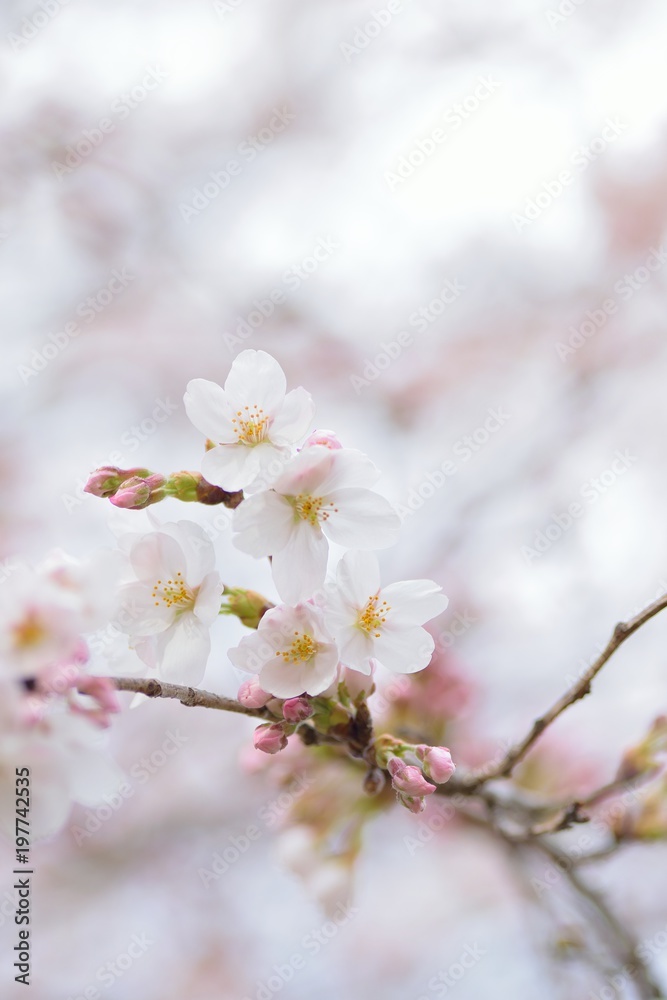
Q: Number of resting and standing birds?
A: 0